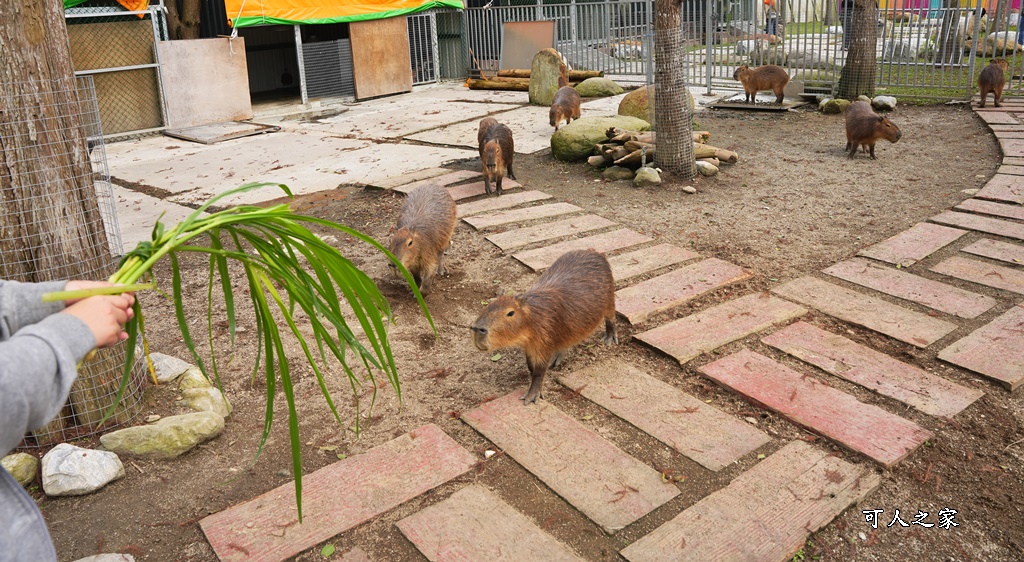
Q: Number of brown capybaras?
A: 7